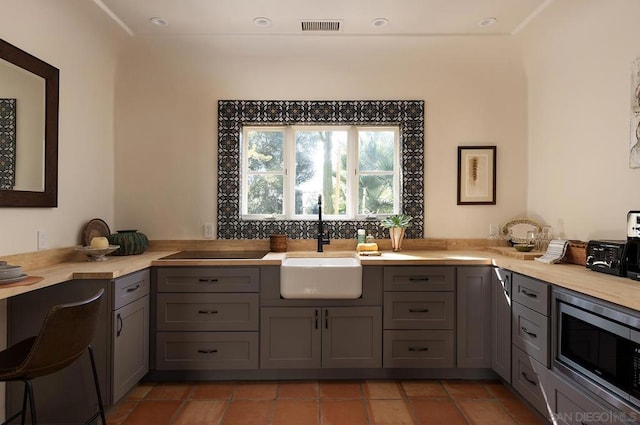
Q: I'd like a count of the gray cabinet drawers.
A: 11